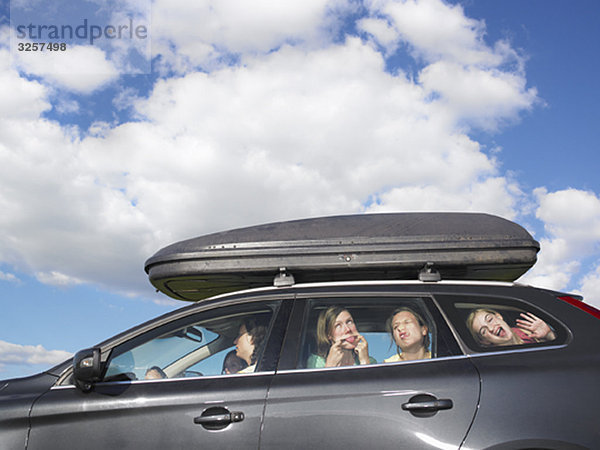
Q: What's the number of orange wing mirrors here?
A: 0